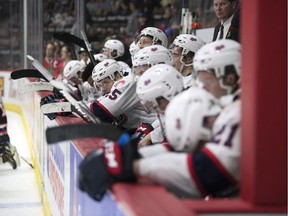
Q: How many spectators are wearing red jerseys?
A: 2